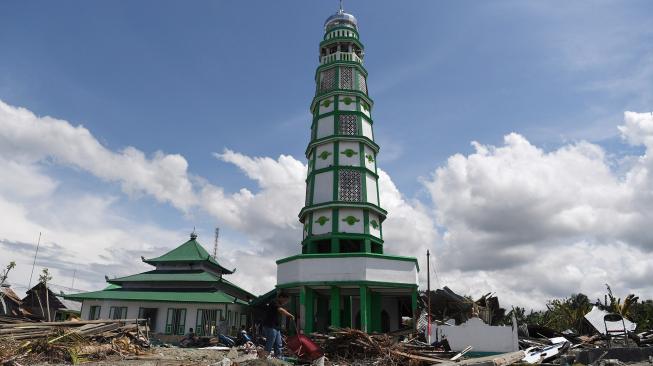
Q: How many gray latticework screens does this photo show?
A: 5